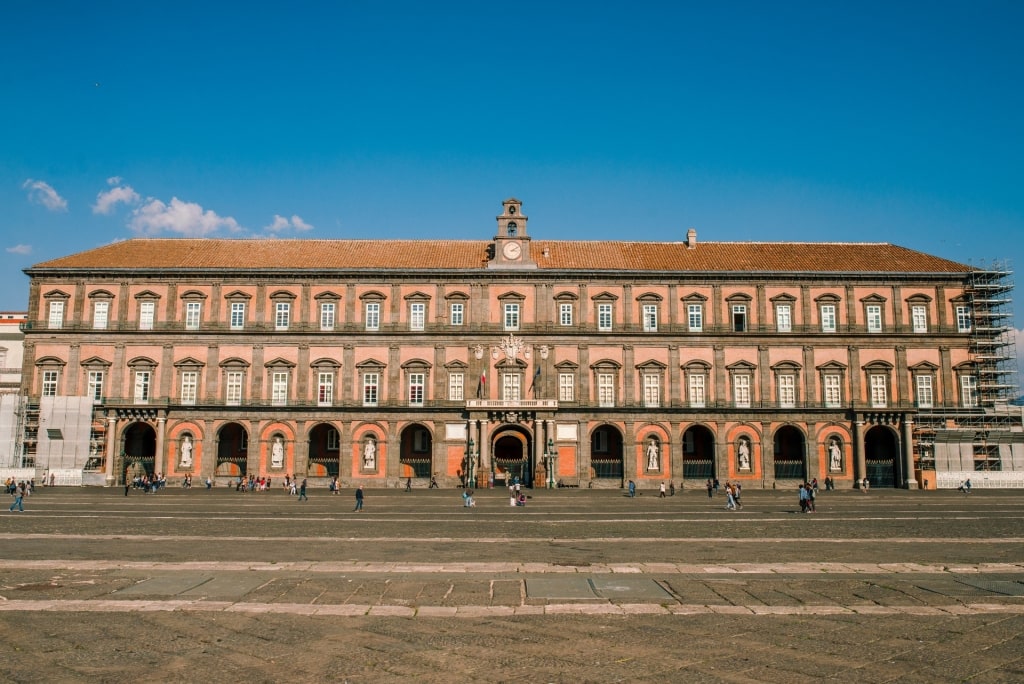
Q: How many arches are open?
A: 9